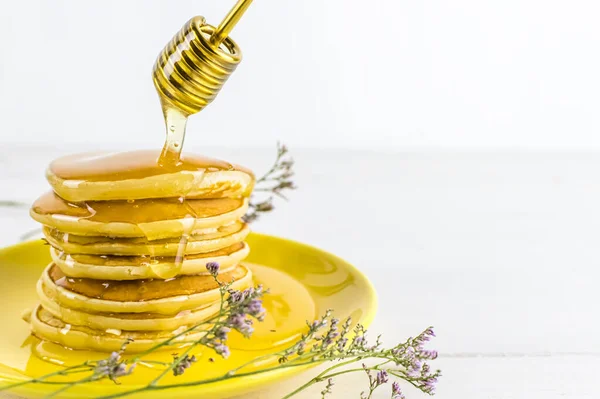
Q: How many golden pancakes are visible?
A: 7